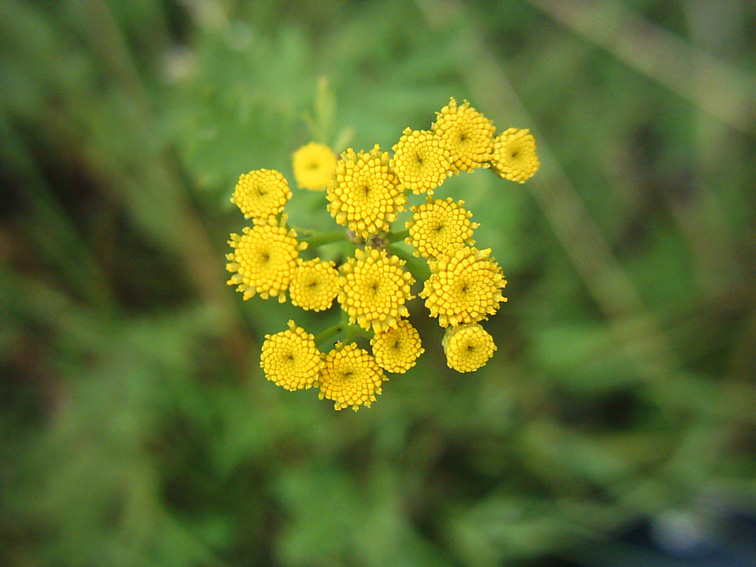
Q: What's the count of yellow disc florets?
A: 15